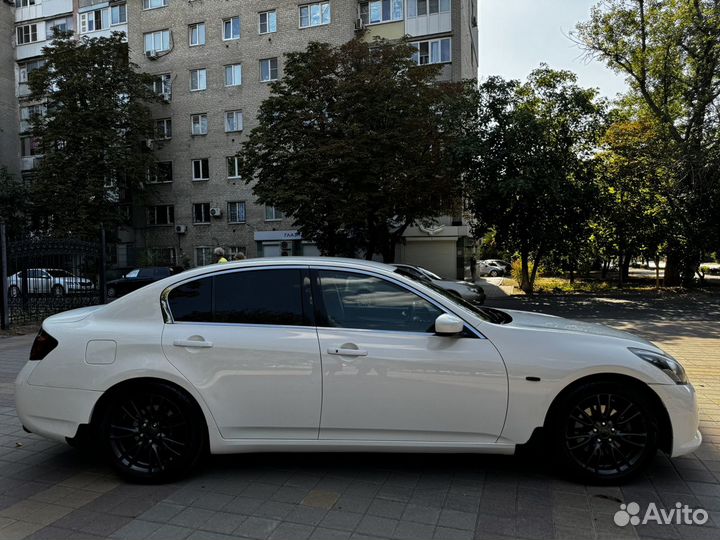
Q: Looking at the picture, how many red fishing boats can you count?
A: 0